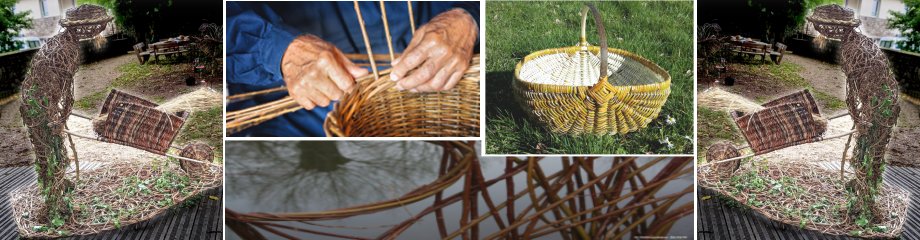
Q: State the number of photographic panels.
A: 5